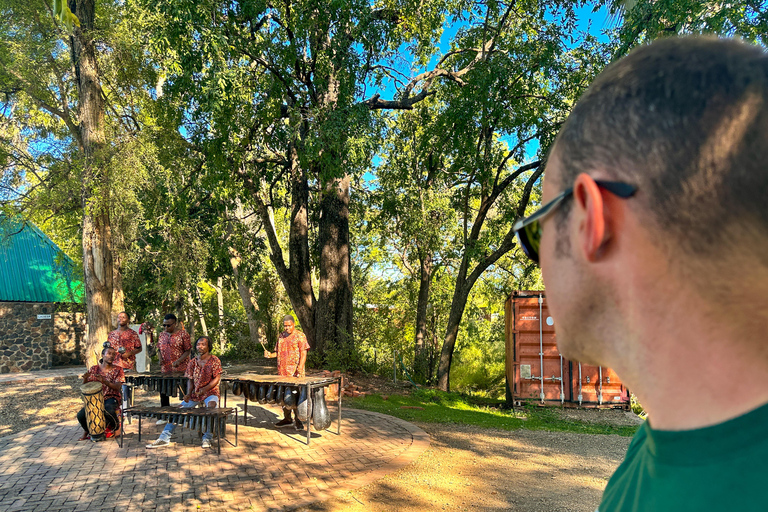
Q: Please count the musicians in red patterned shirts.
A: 5